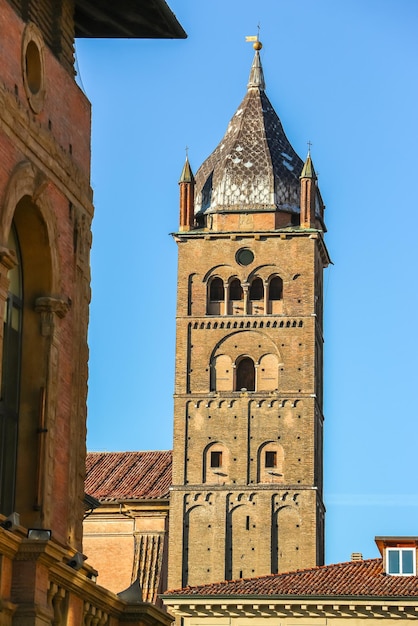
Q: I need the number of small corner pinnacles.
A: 2